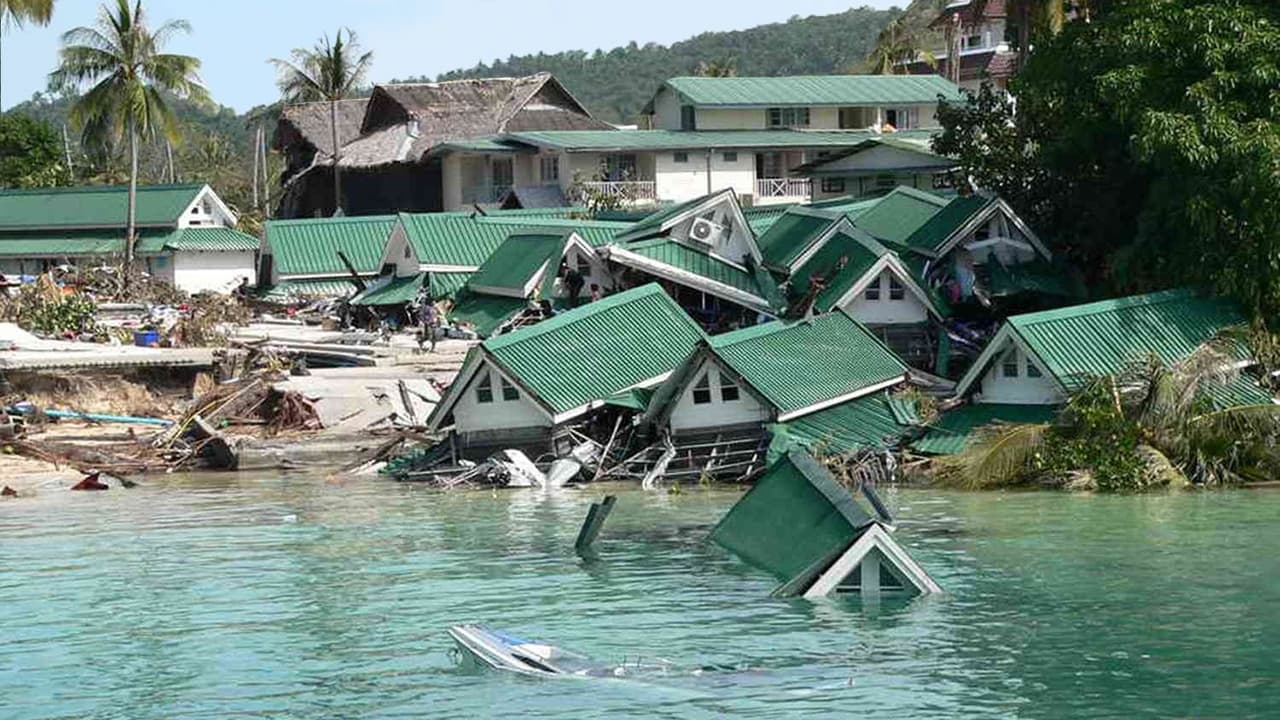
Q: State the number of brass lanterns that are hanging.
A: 0